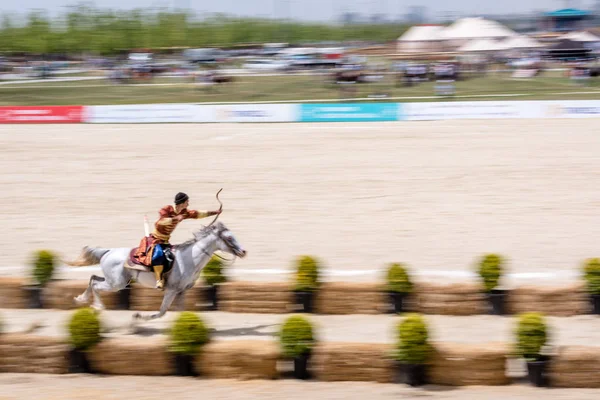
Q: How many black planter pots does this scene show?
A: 12